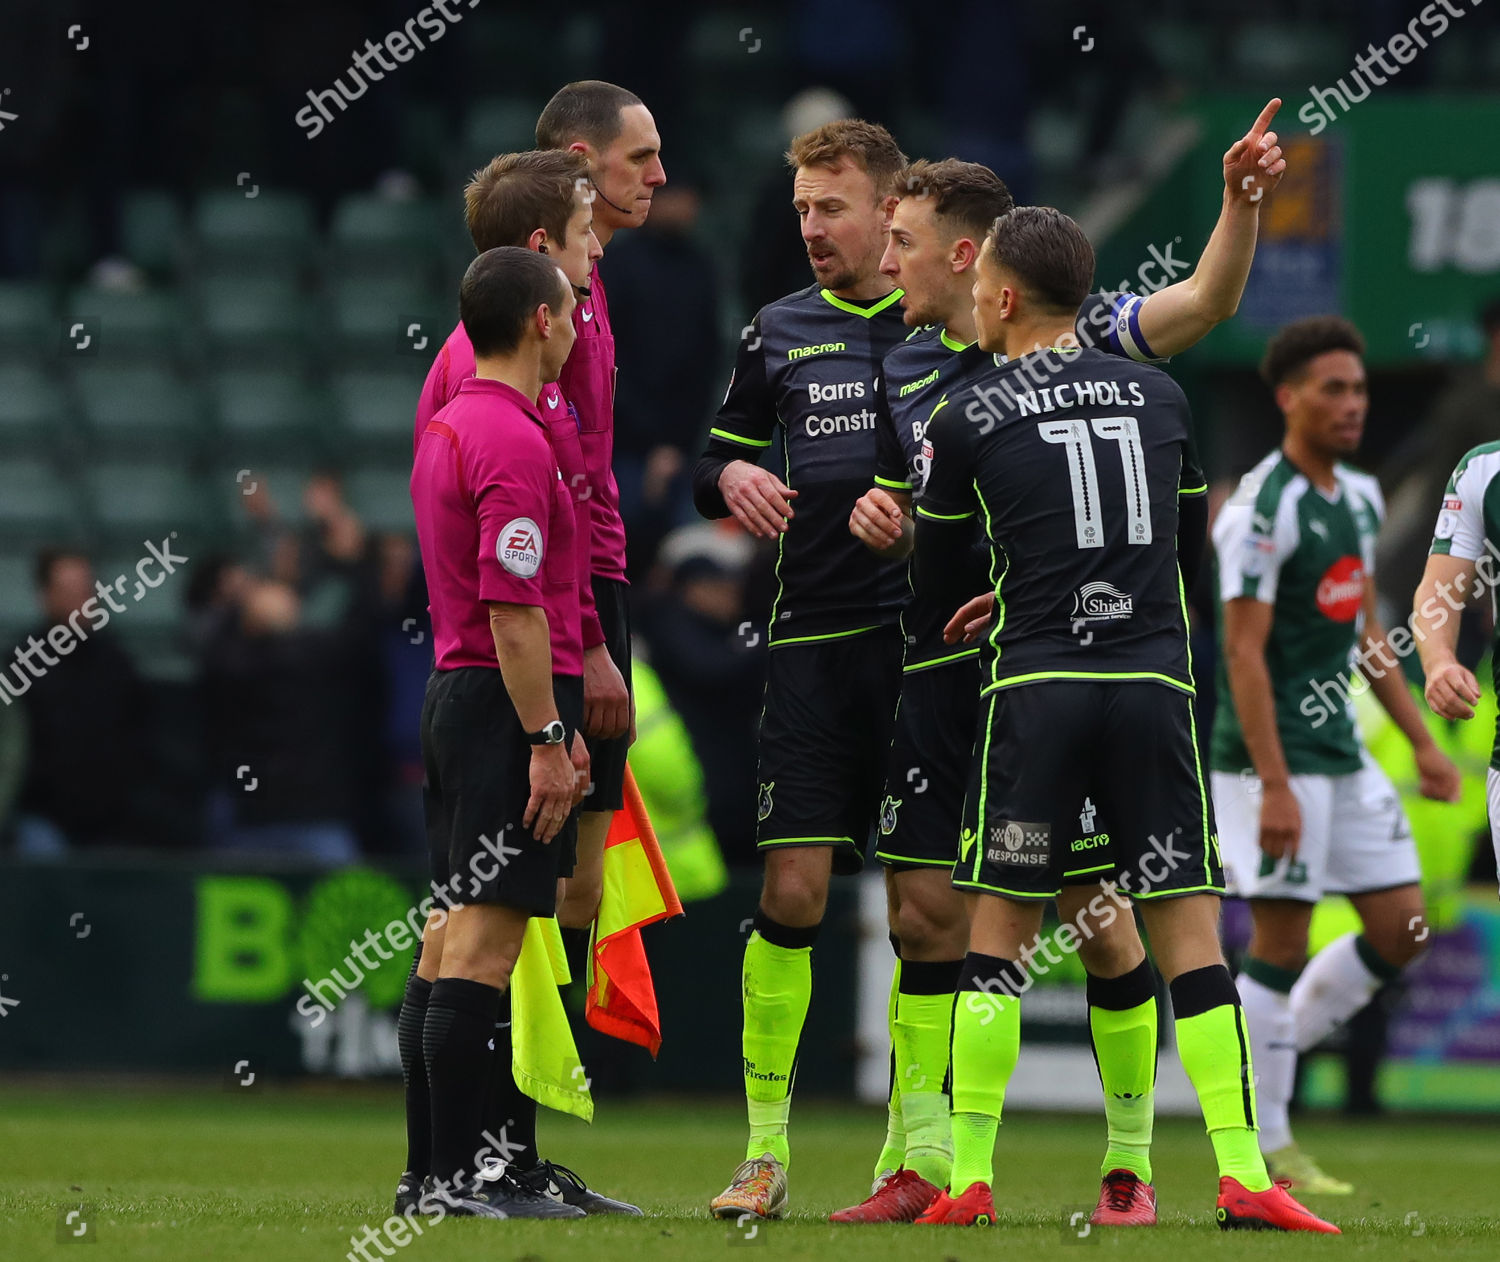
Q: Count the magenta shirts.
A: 3